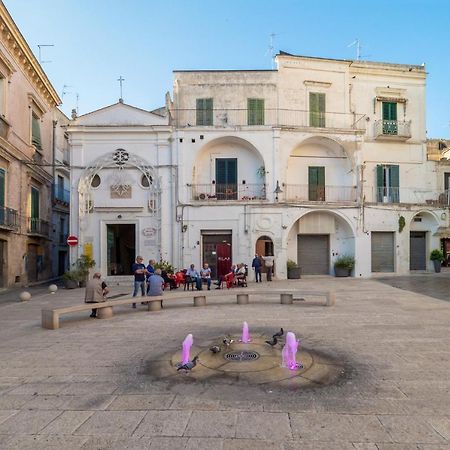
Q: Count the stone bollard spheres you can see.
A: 2